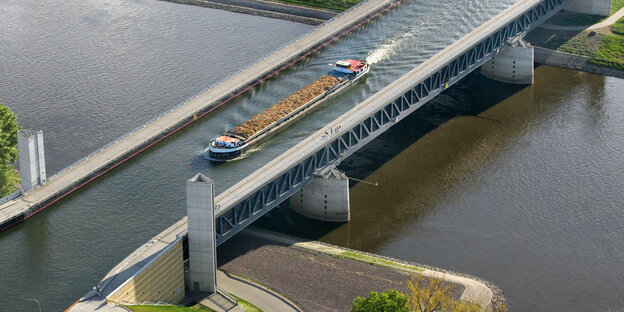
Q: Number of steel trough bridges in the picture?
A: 1